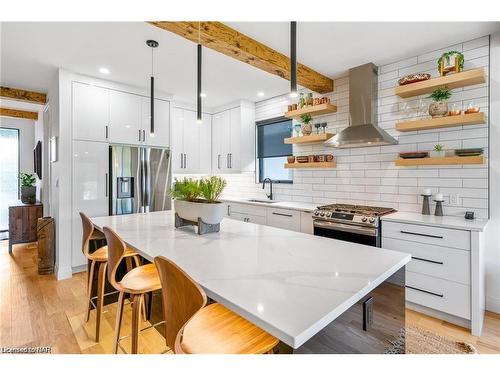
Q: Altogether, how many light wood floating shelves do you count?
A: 6